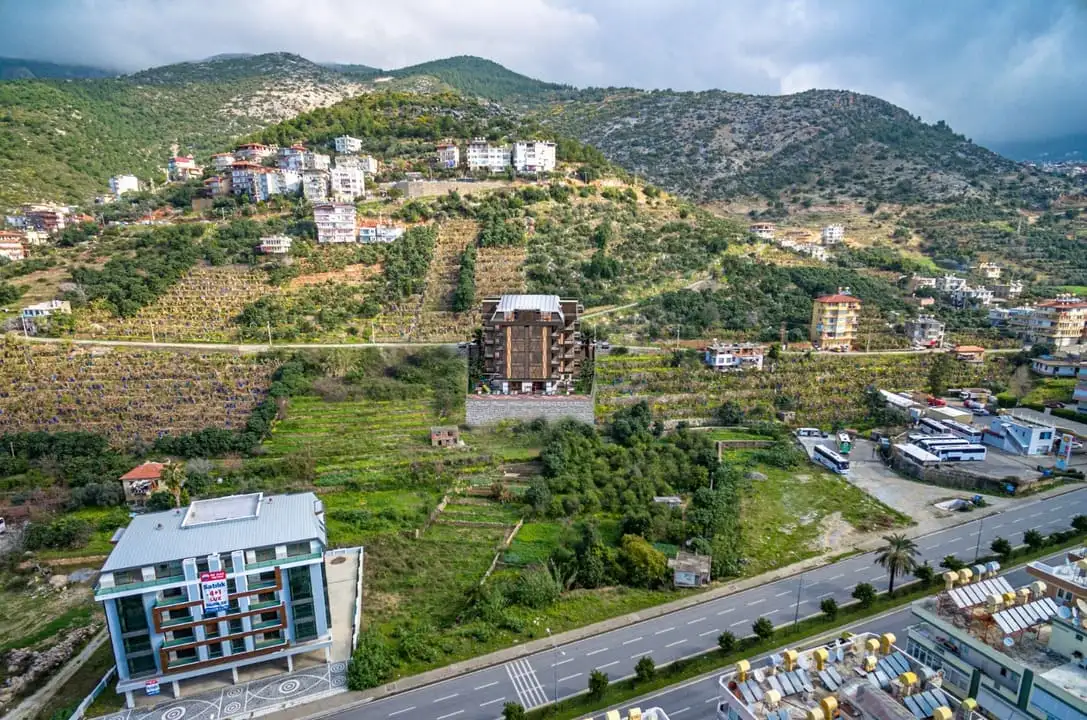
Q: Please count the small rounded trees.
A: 12